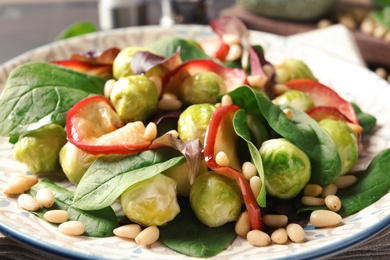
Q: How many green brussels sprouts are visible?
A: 13